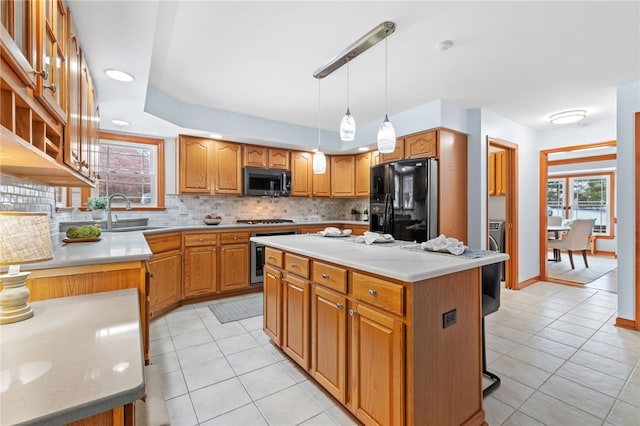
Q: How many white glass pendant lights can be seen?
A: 3